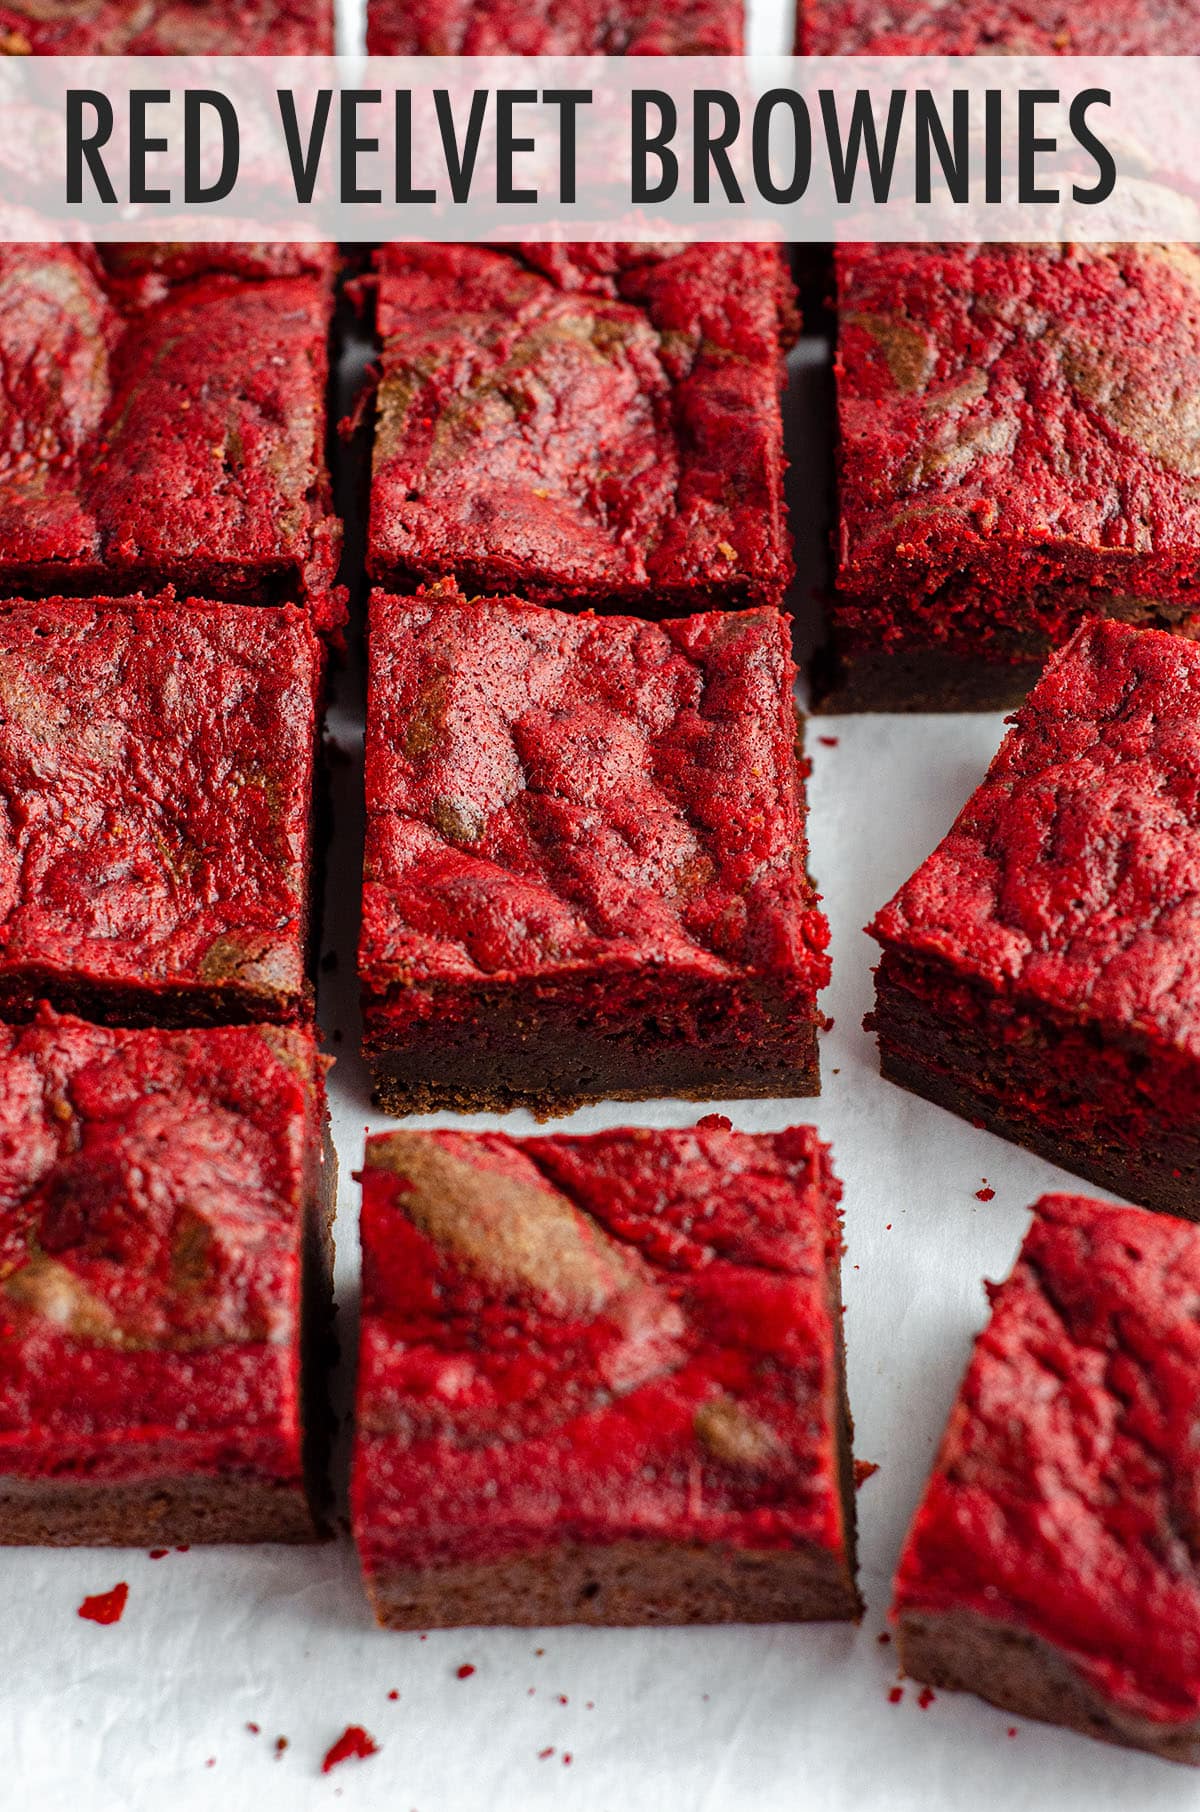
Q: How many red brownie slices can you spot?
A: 12